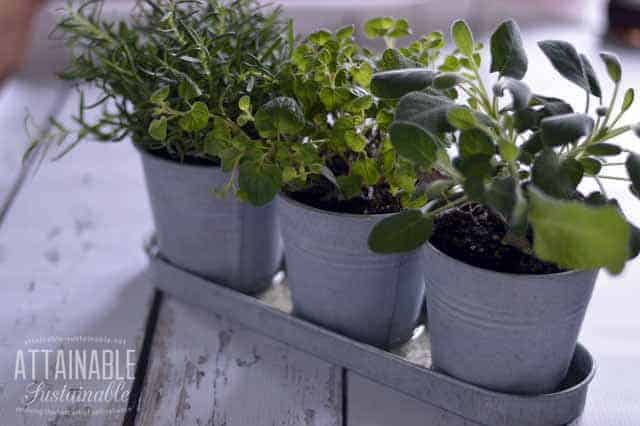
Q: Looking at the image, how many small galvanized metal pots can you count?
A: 3